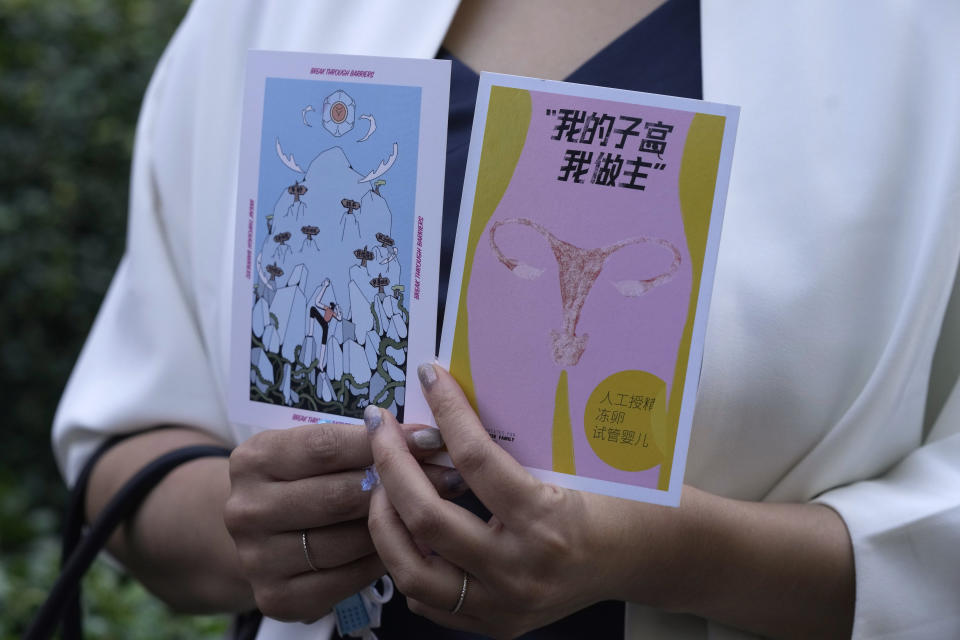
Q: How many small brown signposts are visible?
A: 8